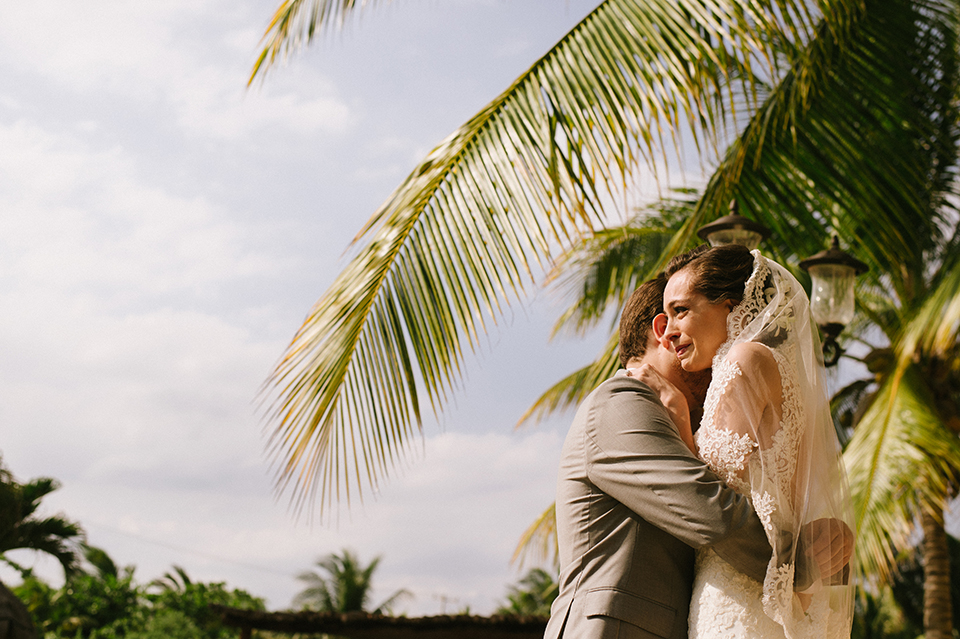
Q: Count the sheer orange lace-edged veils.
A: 0